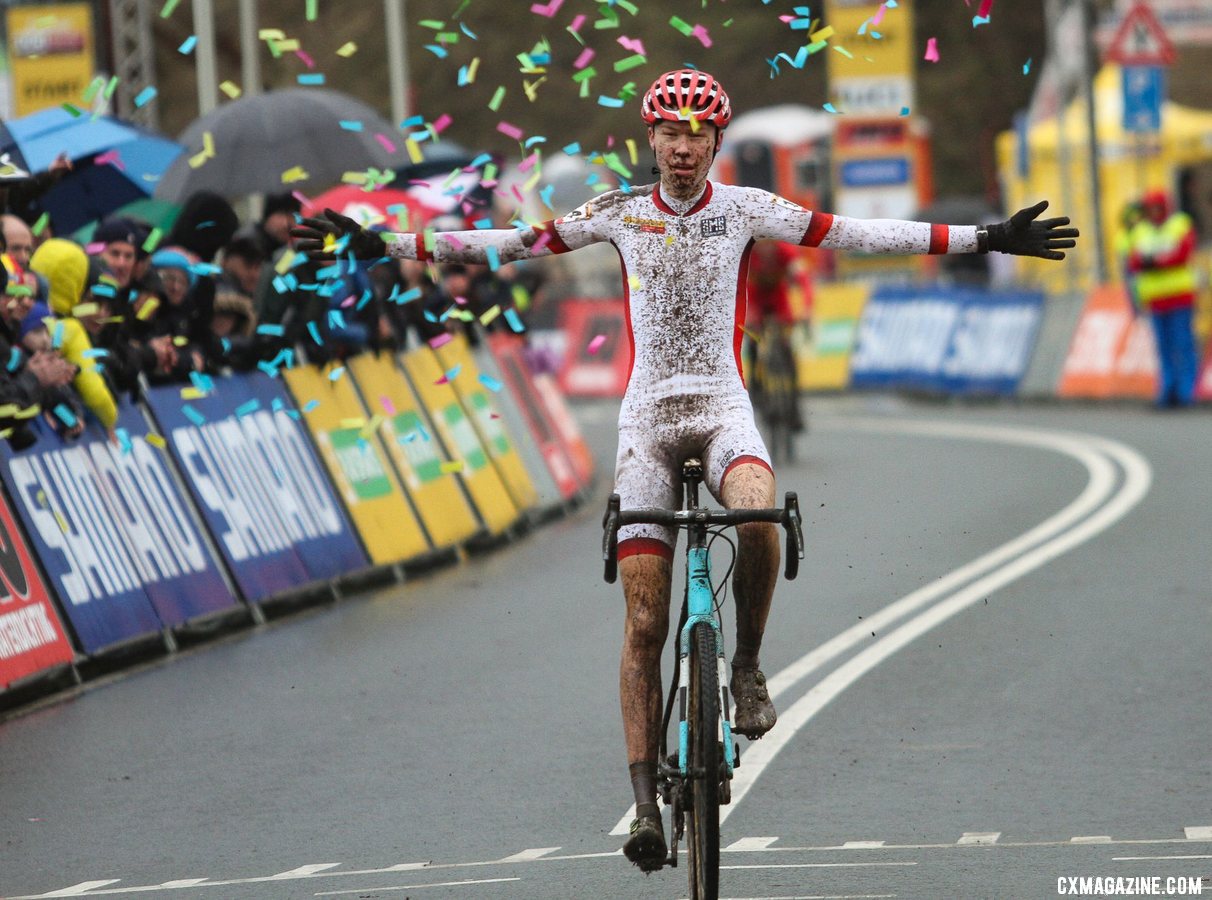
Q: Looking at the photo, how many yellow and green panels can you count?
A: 5